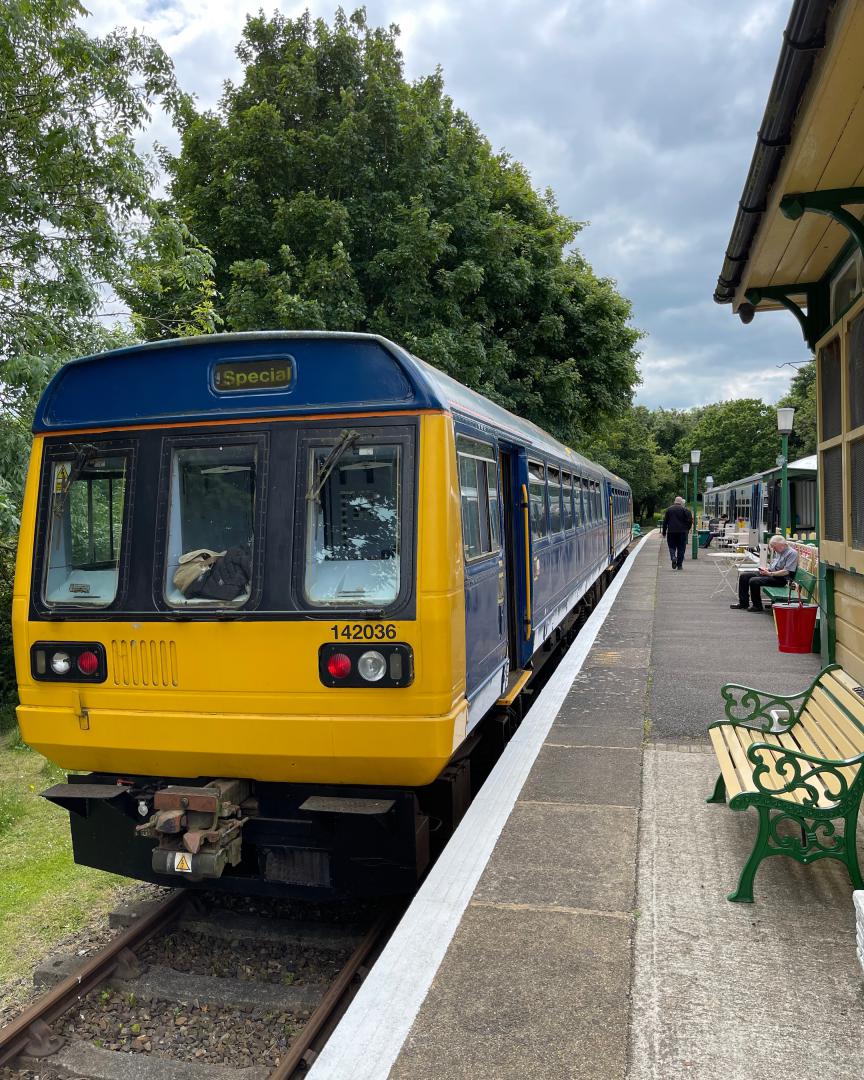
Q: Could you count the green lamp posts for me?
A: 3